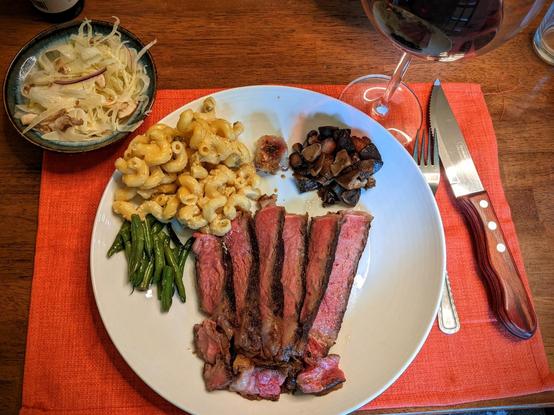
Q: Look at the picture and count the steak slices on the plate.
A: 6